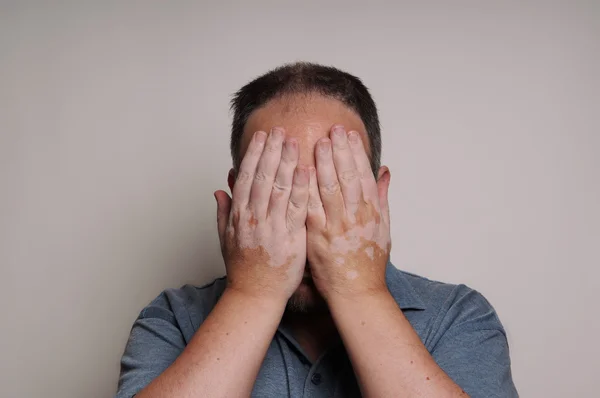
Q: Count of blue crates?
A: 0